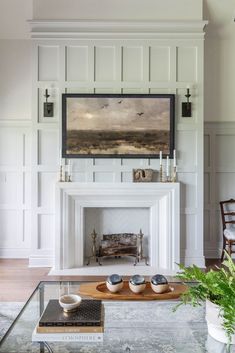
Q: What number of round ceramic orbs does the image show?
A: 3